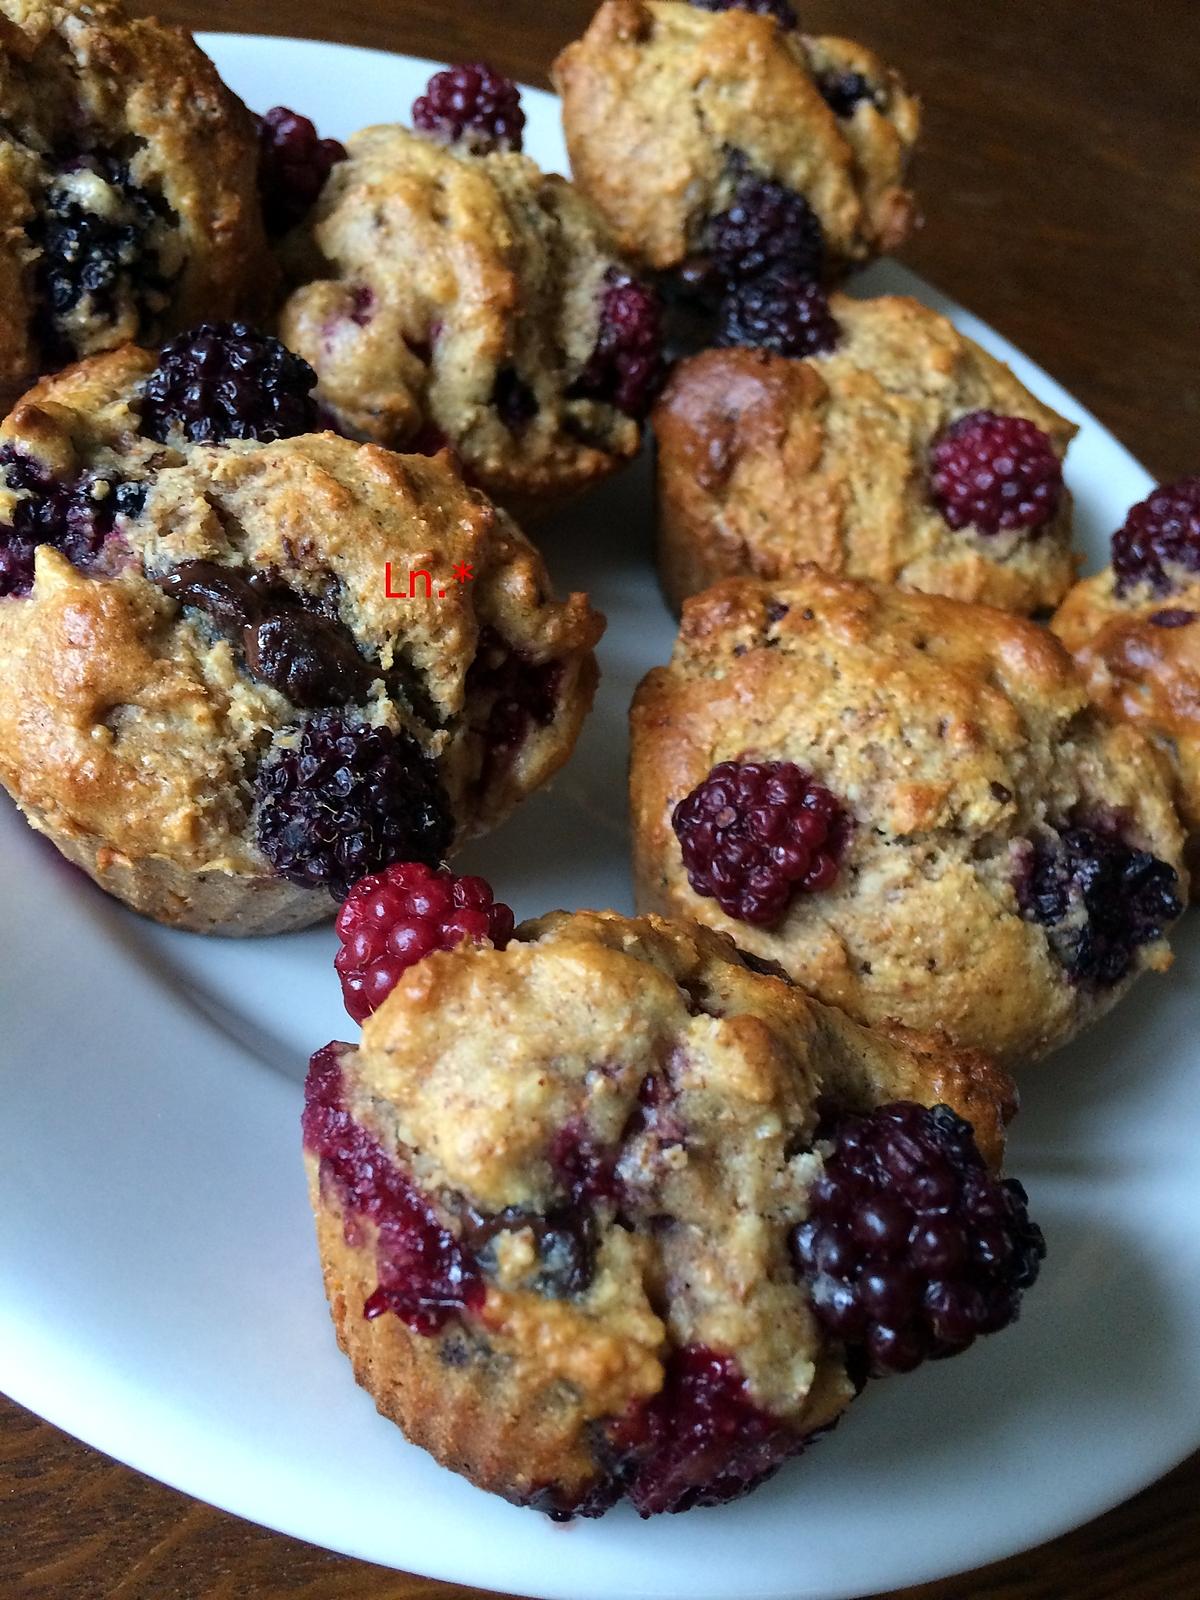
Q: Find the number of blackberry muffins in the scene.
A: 8